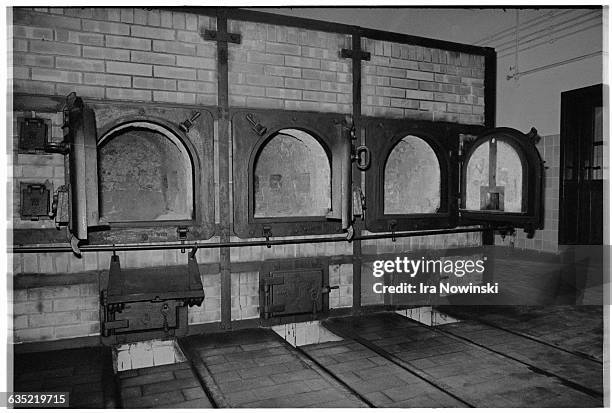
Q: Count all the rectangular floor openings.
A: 3